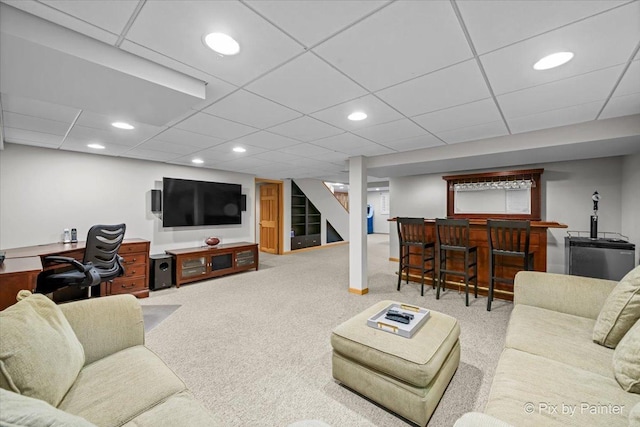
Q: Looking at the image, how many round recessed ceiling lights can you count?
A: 7